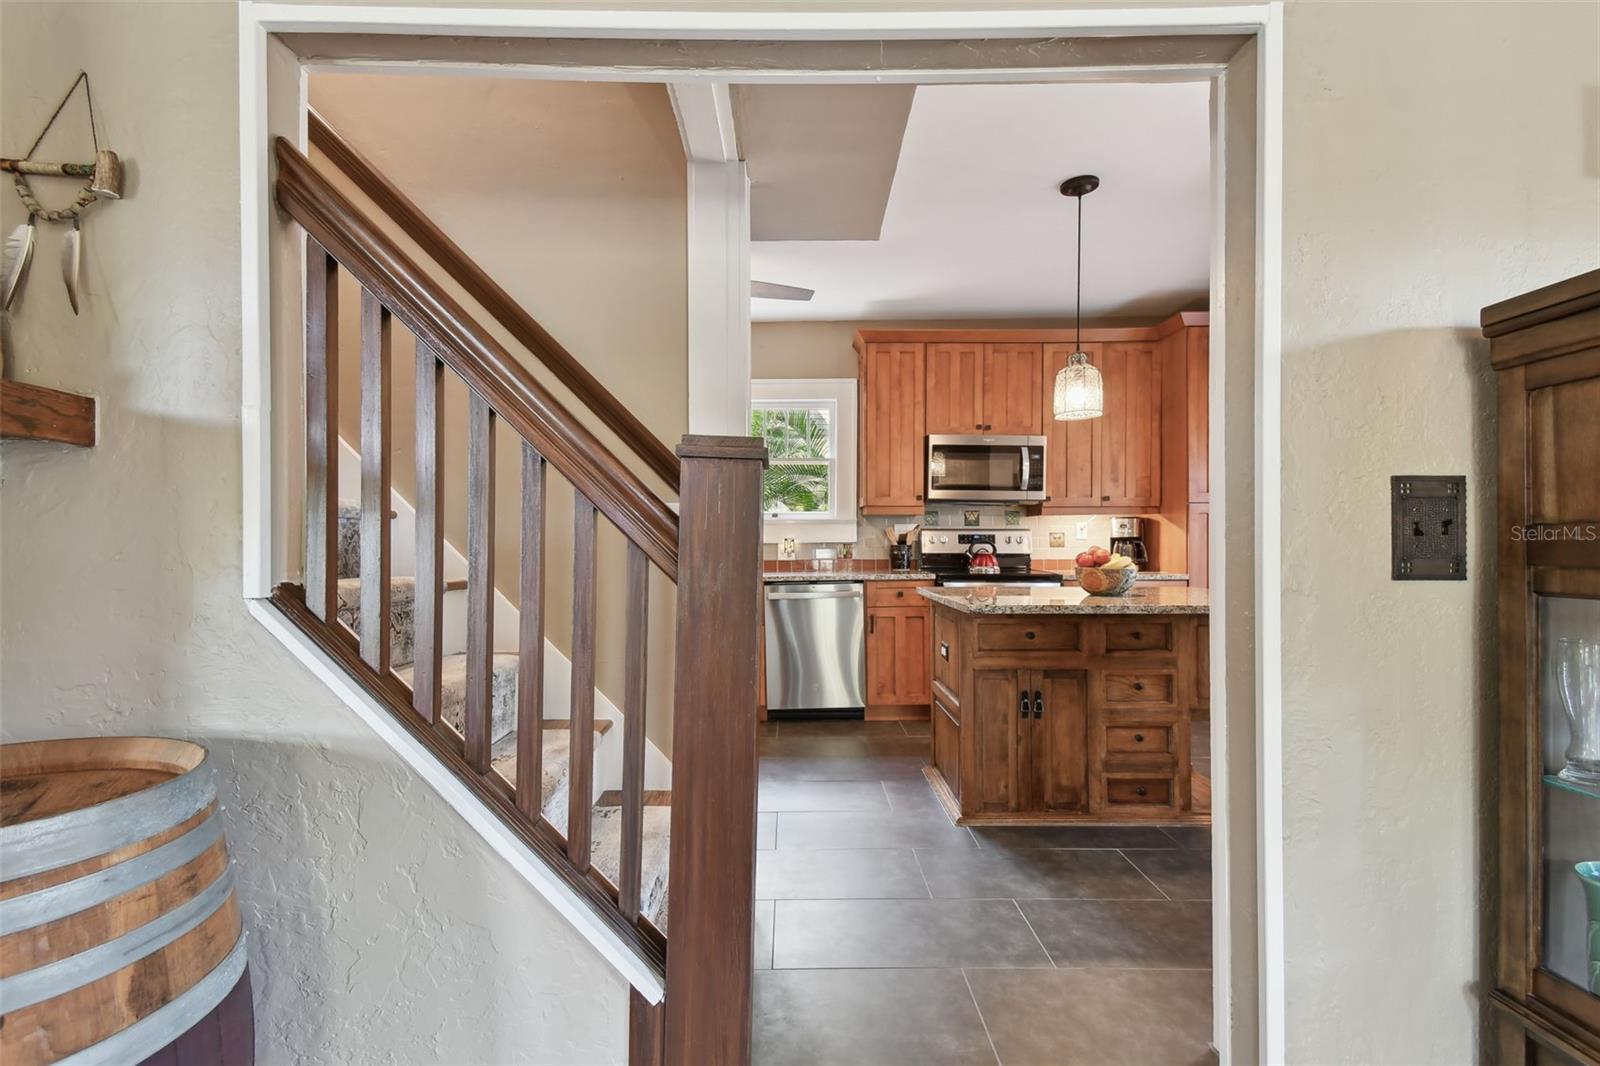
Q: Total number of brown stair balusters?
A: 7